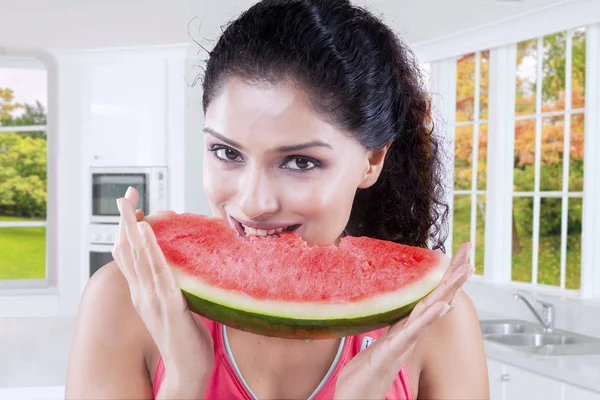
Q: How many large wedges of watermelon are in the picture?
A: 1